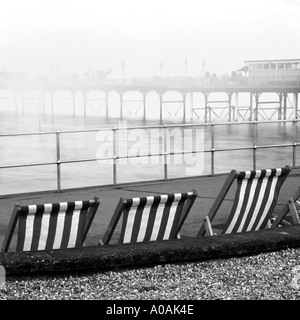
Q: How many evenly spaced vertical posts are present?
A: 6